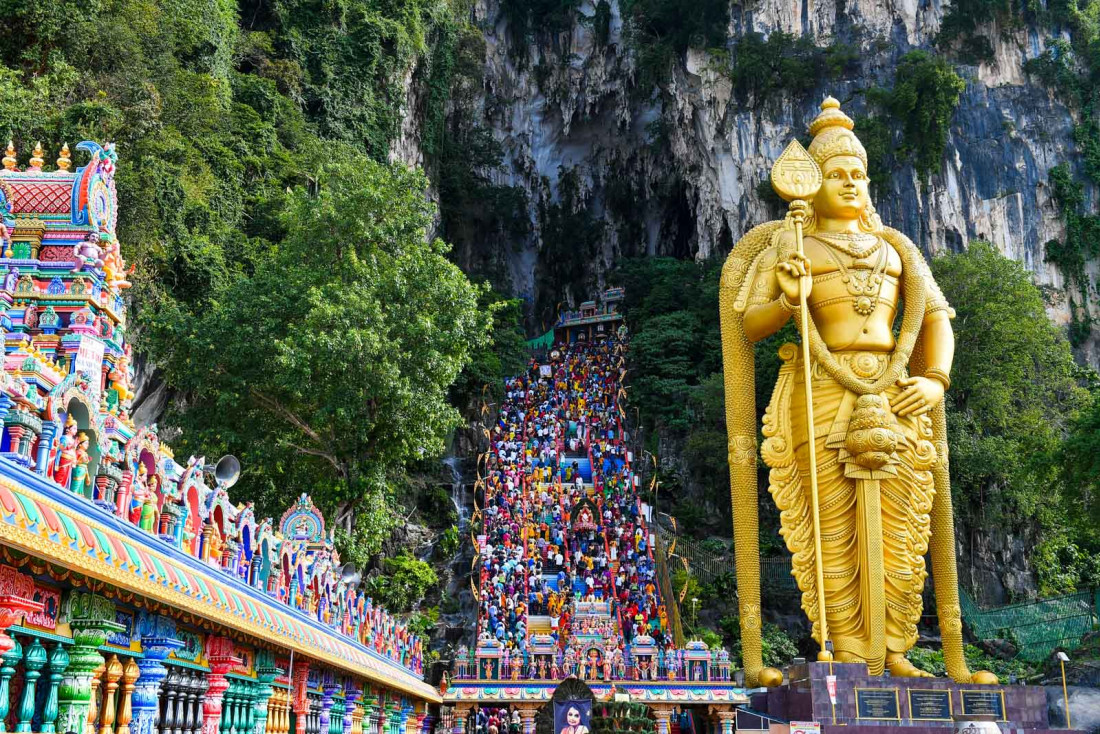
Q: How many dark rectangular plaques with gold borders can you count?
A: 3